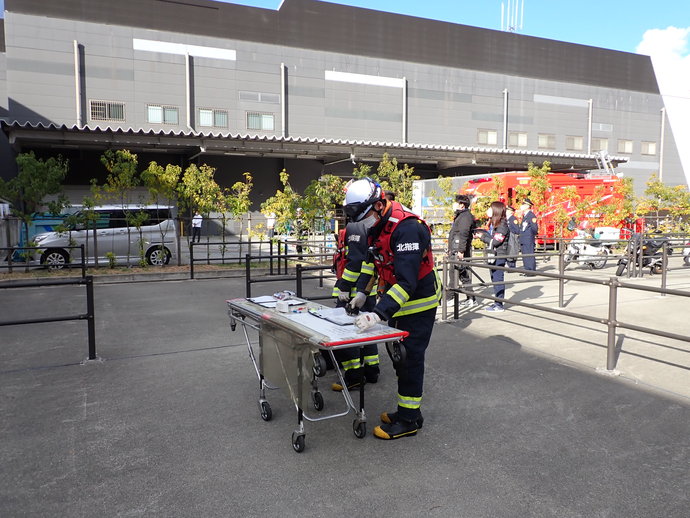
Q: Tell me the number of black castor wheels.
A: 6